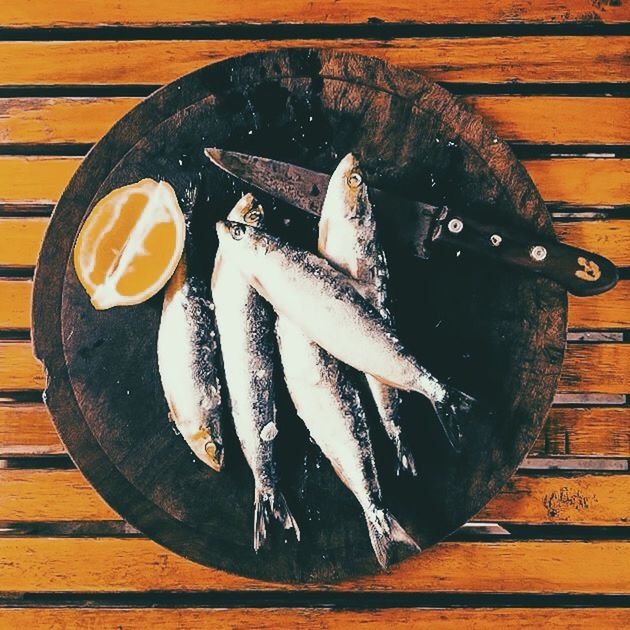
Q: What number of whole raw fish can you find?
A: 5